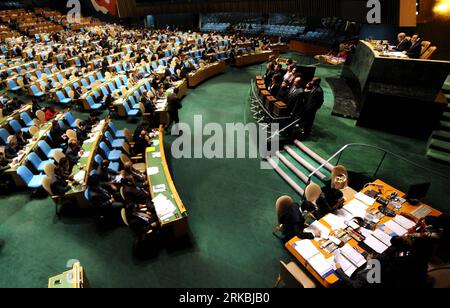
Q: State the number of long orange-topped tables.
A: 1